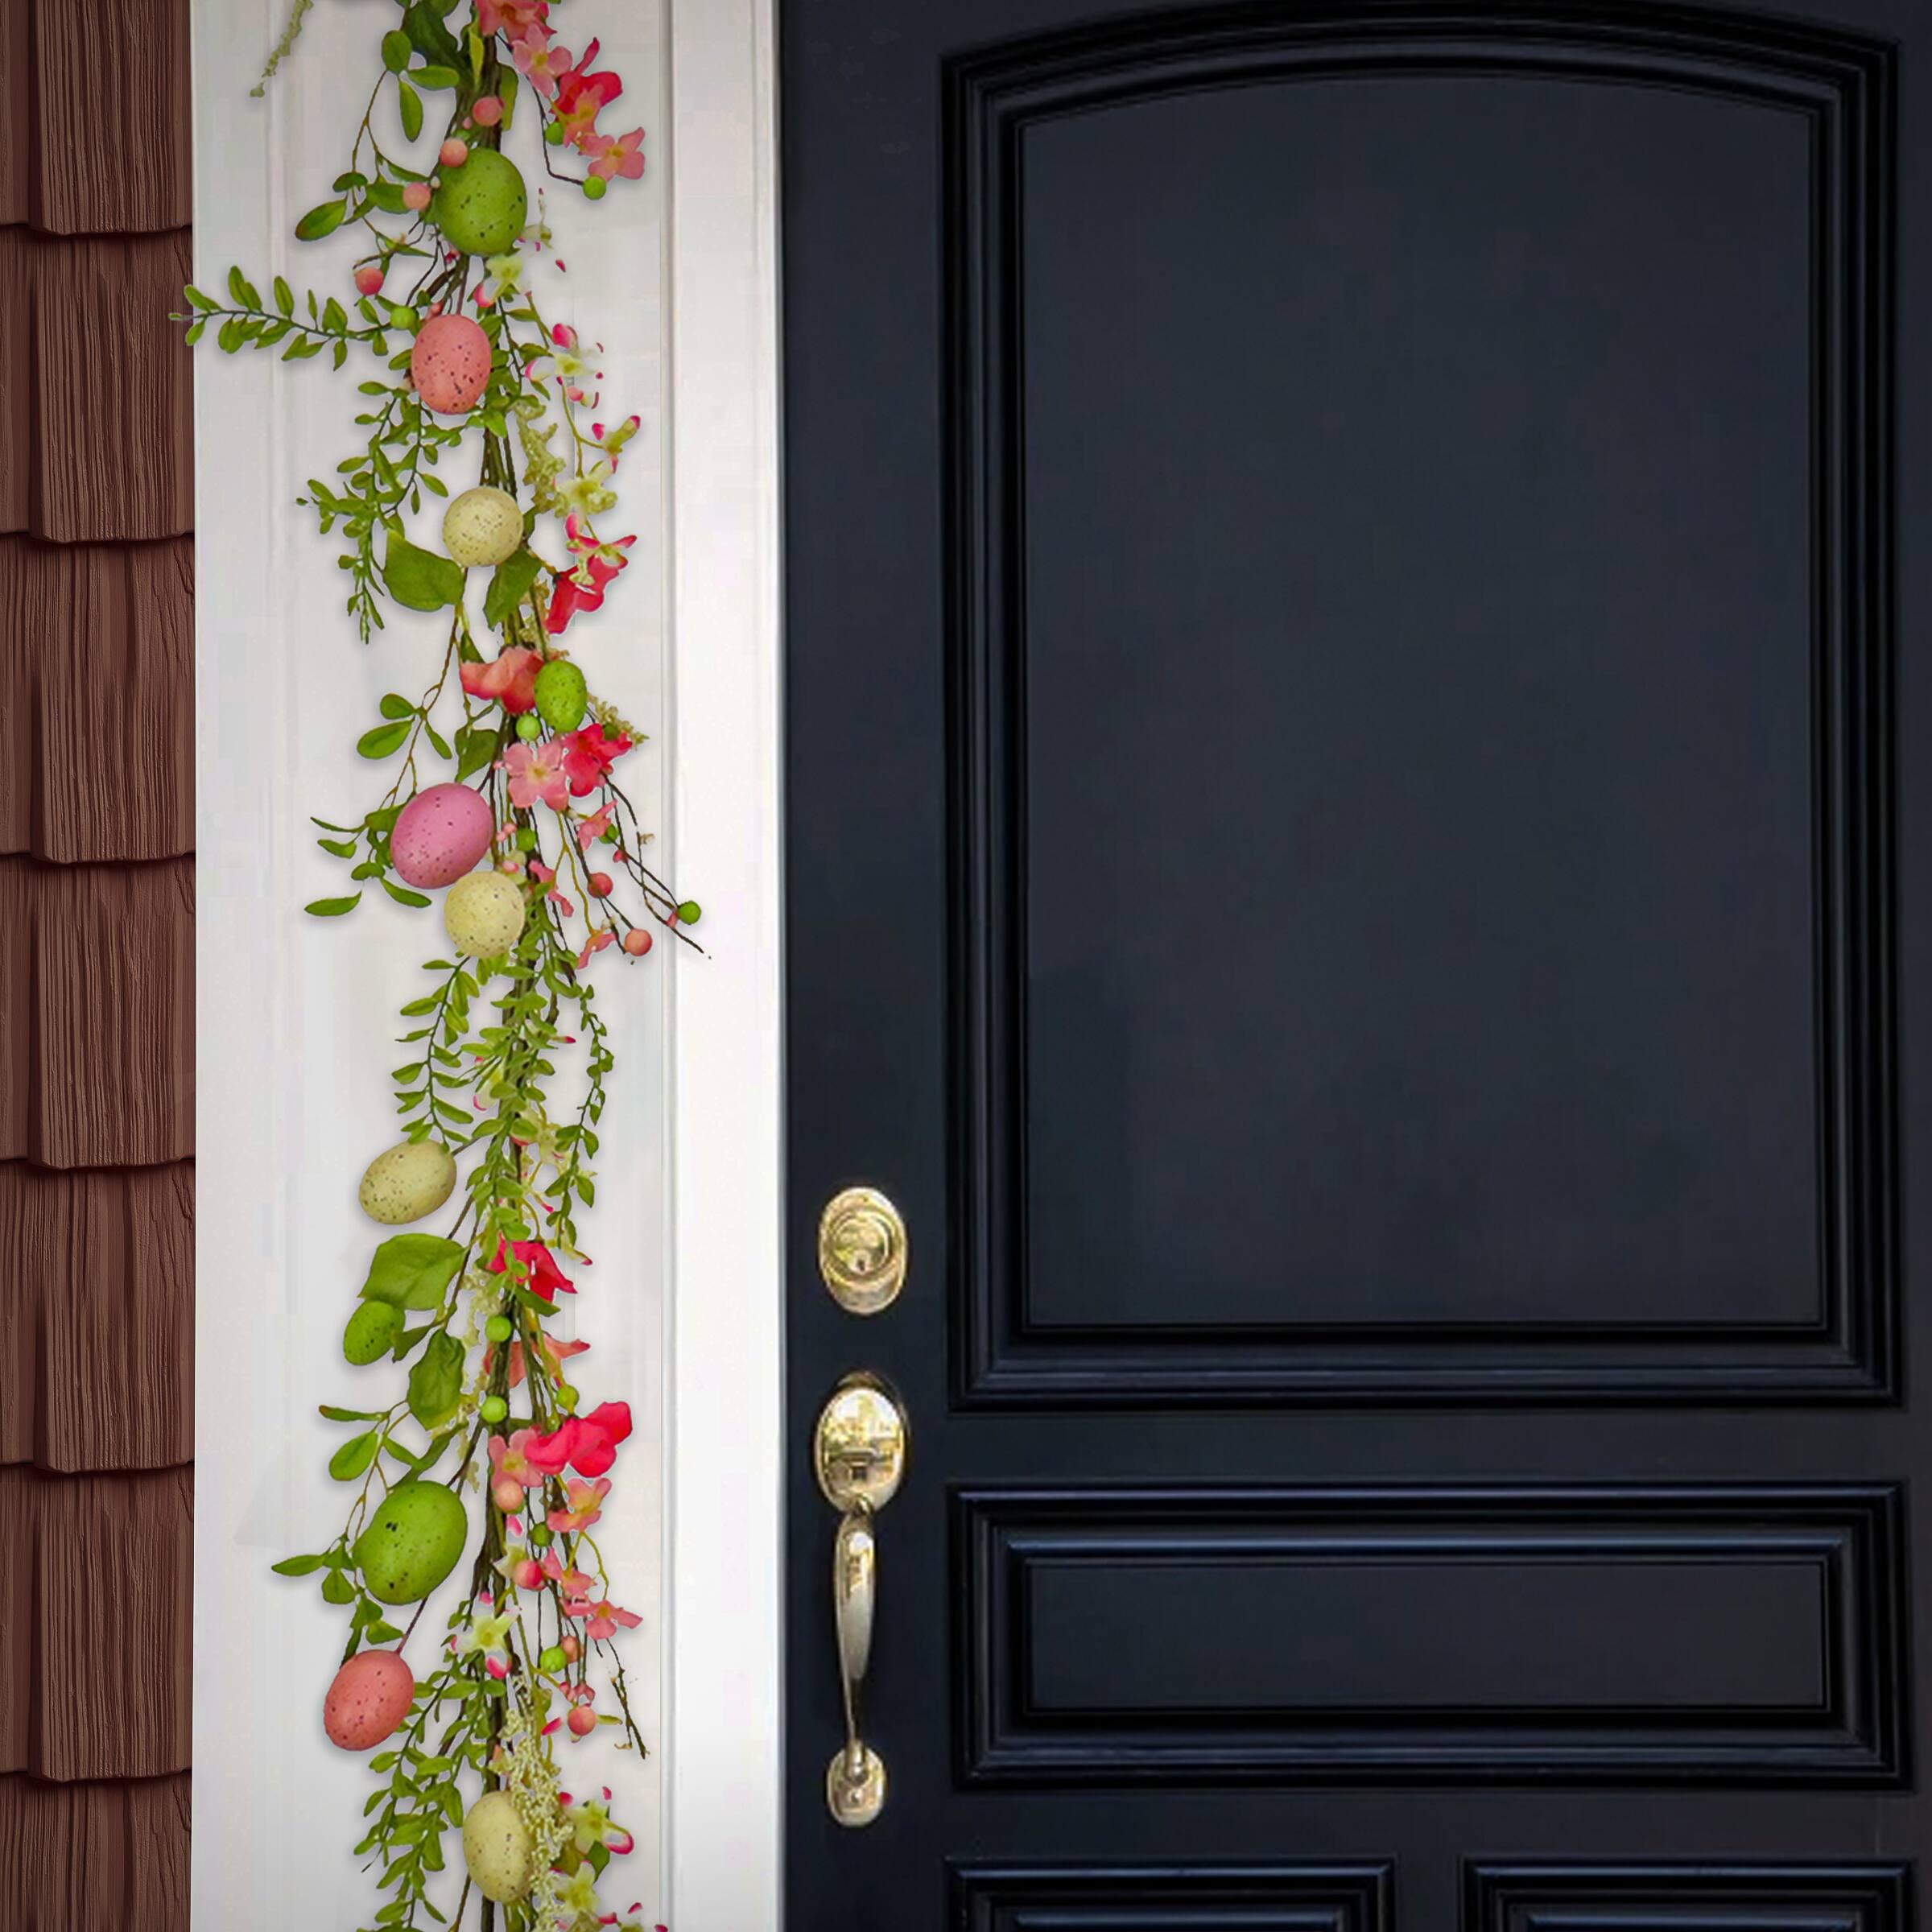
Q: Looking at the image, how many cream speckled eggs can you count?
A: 4